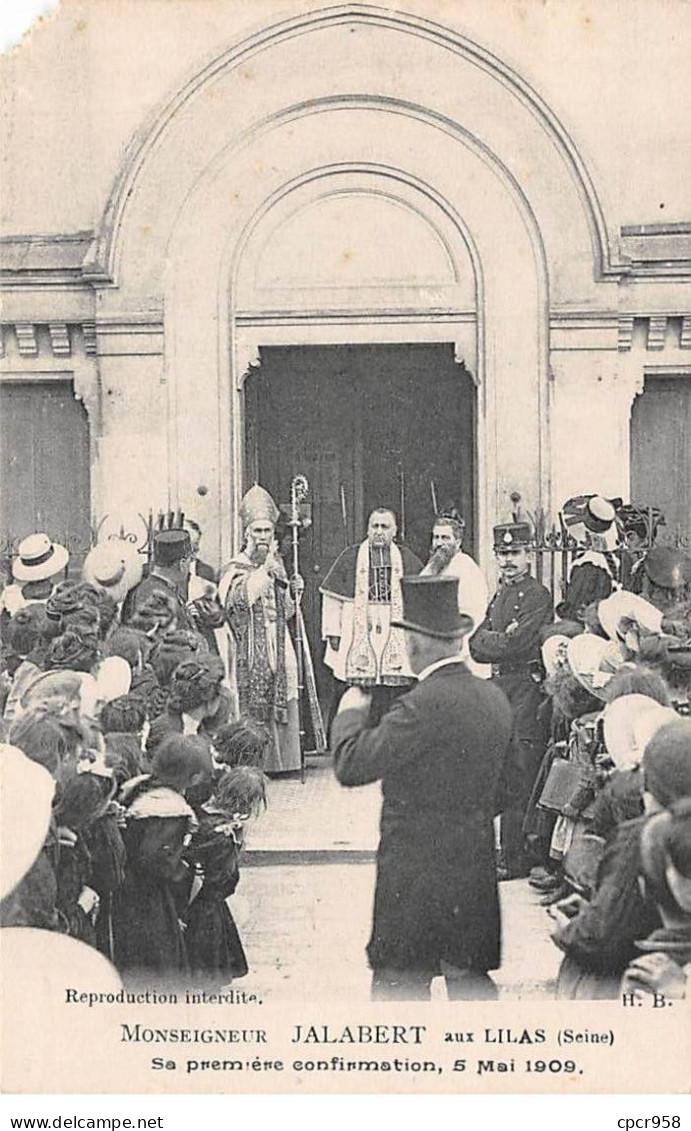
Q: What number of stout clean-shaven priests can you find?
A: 1